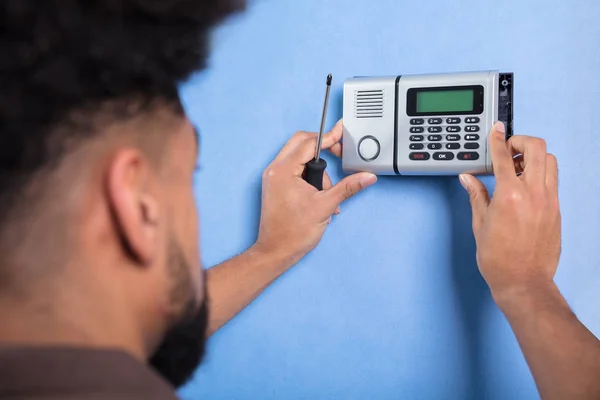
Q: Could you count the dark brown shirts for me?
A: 1